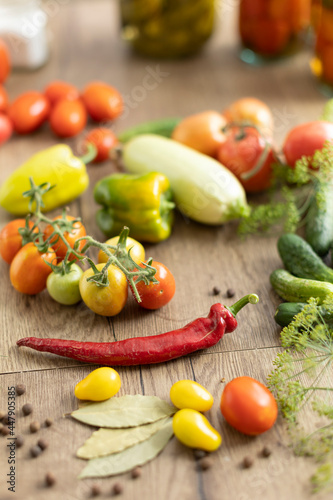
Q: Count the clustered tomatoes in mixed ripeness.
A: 7